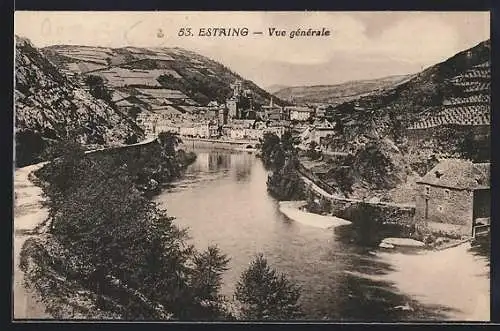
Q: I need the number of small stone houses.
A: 1